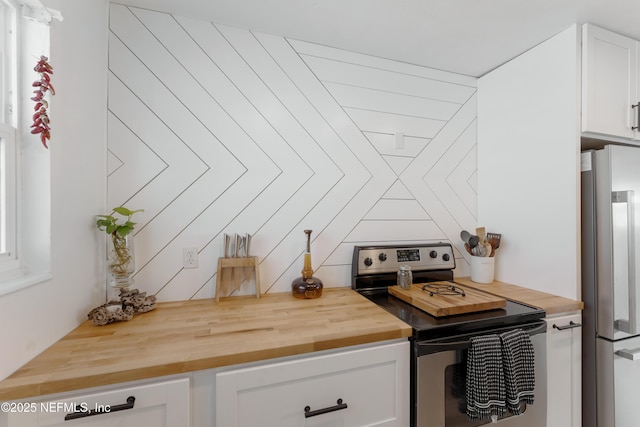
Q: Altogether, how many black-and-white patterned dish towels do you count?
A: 2